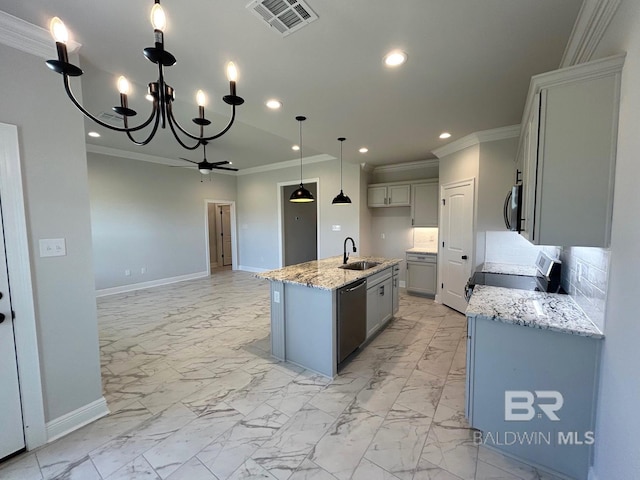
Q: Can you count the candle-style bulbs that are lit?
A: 5